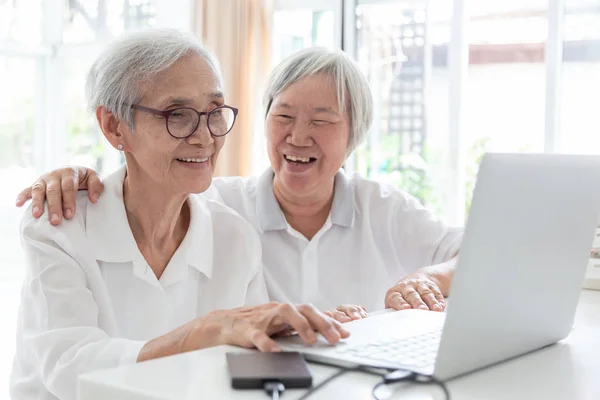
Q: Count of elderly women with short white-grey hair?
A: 2